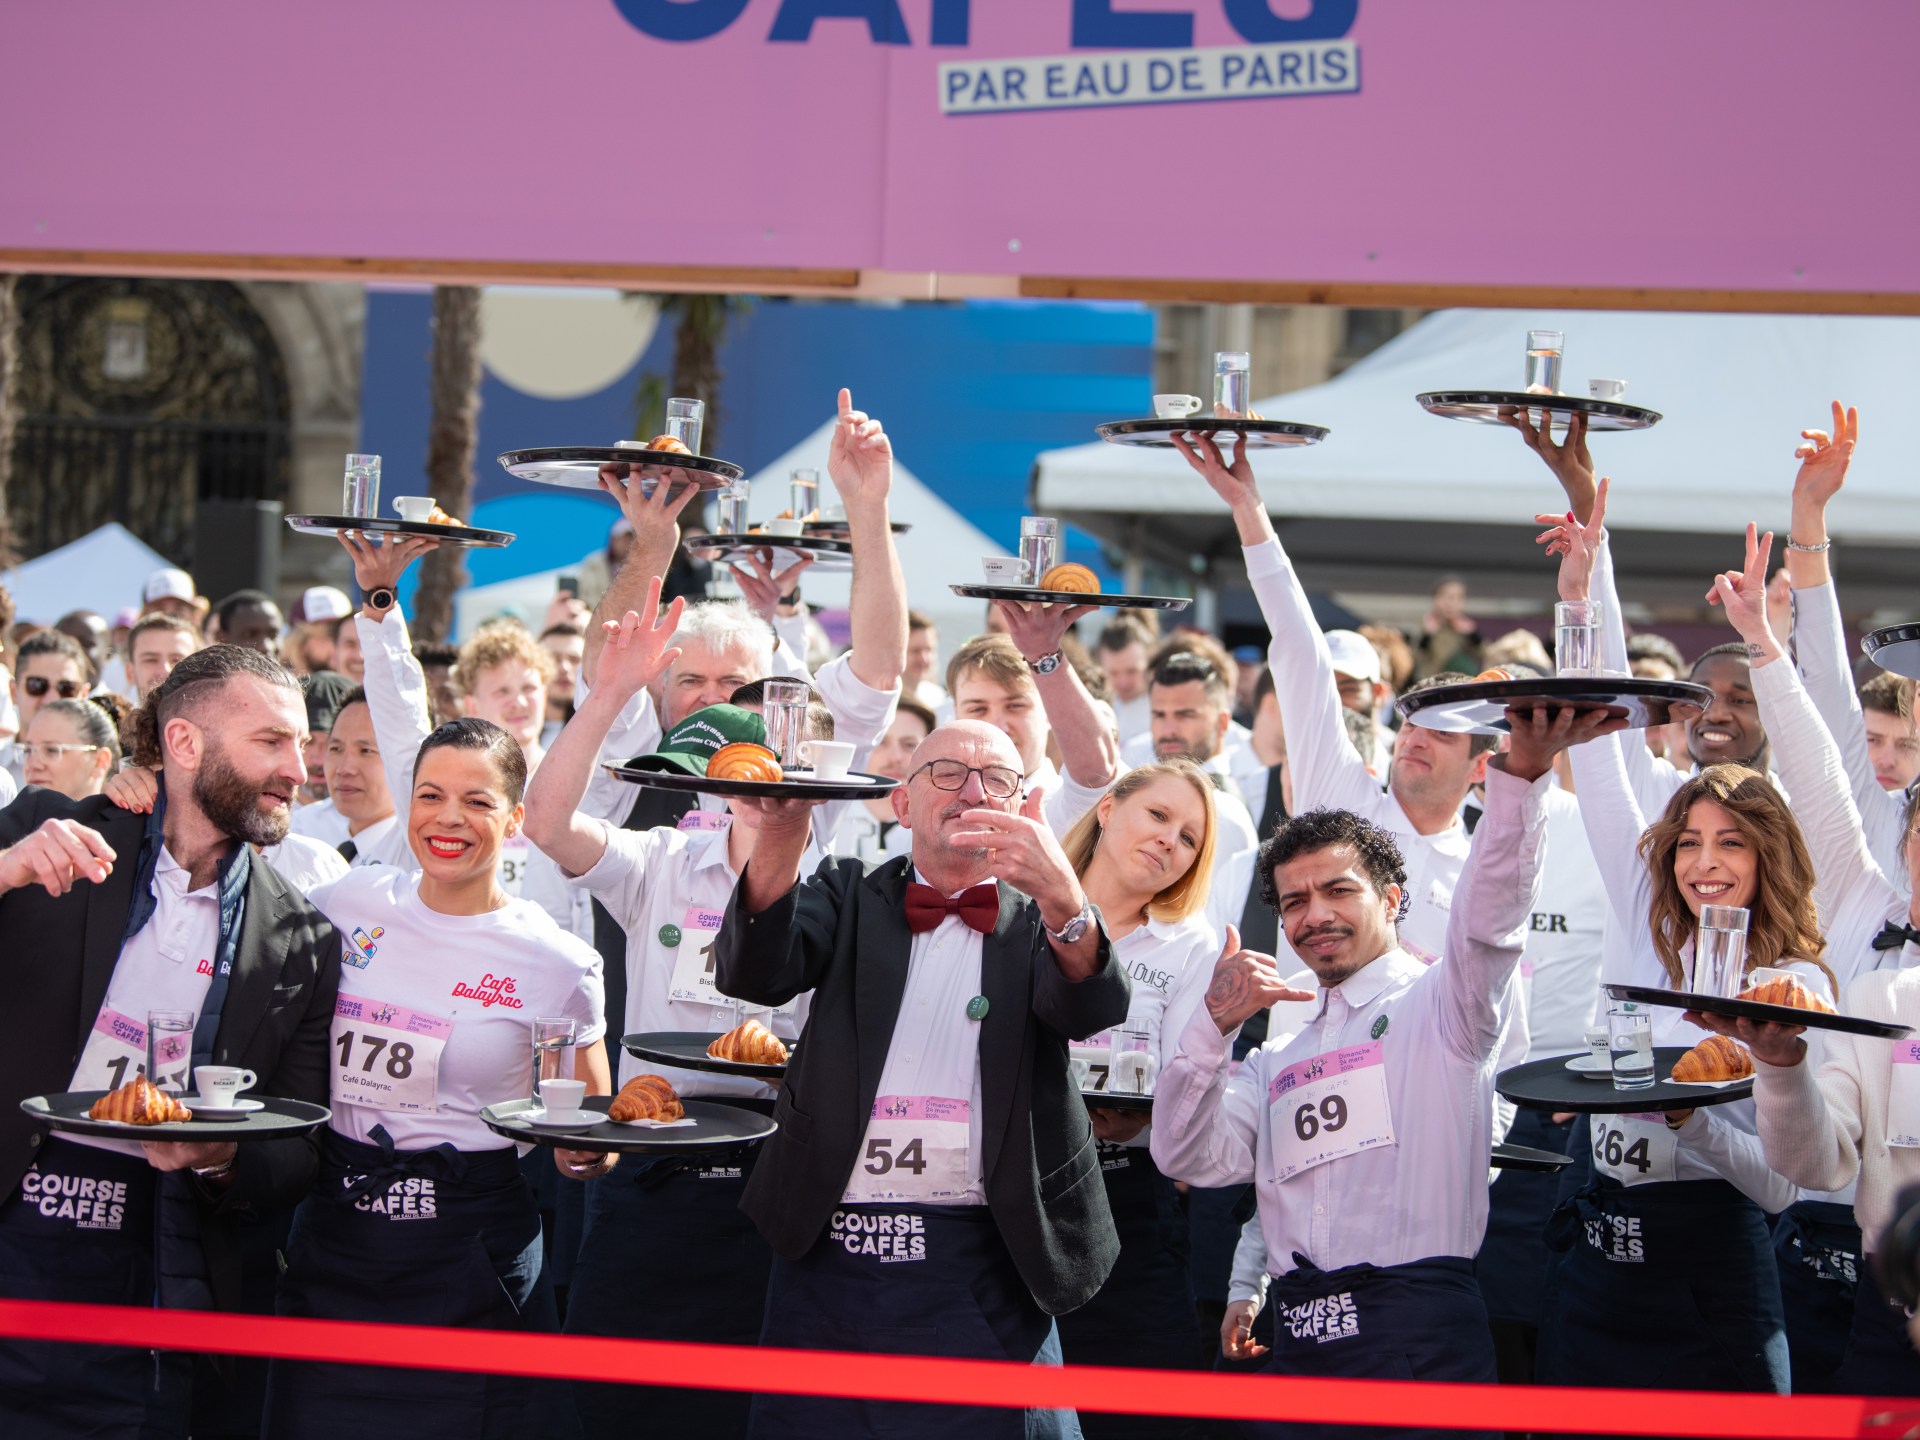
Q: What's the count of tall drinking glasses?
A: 15